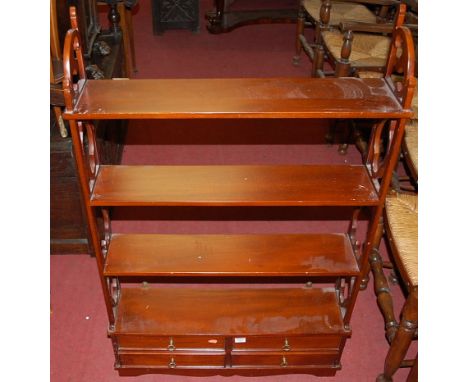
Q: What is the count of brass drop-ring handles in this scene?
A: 4